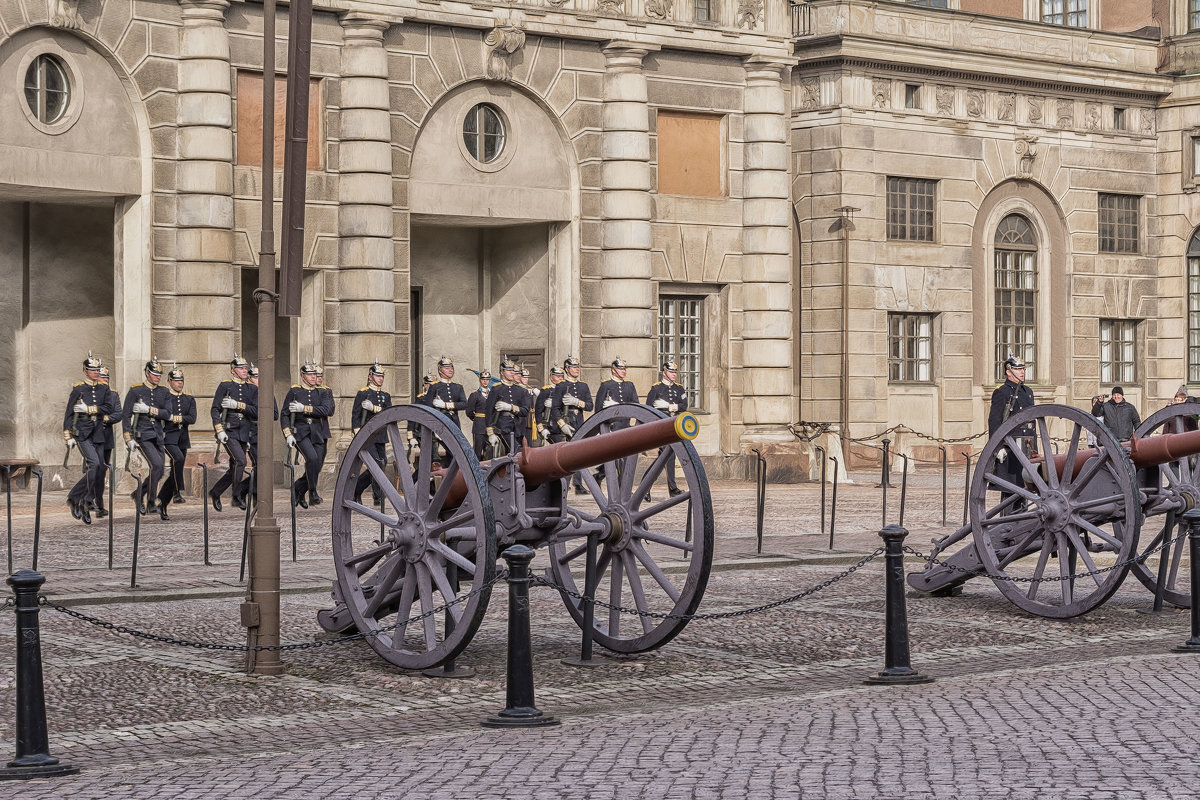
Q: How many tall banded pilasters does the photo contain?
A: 4